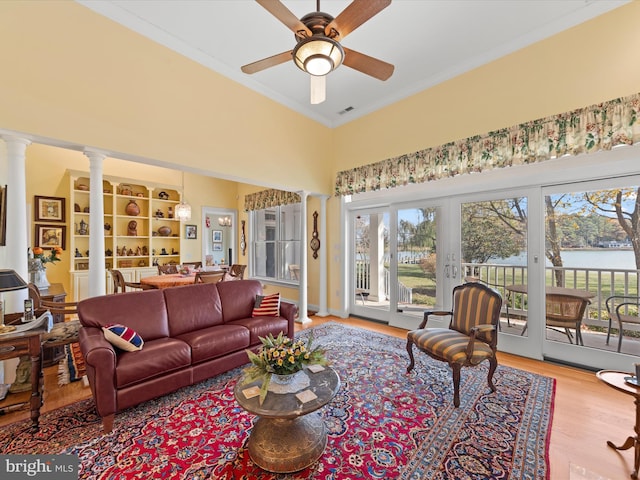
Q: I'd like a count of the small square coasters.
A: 3